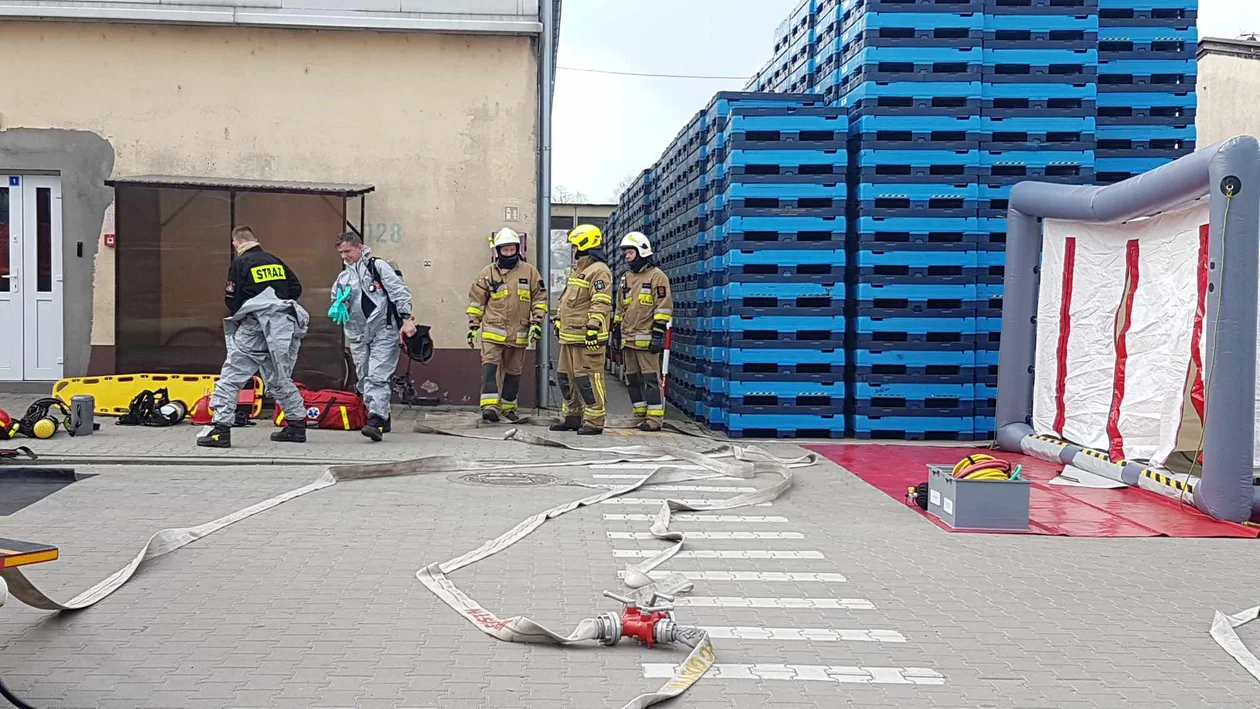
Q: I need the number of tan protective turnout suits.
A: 3